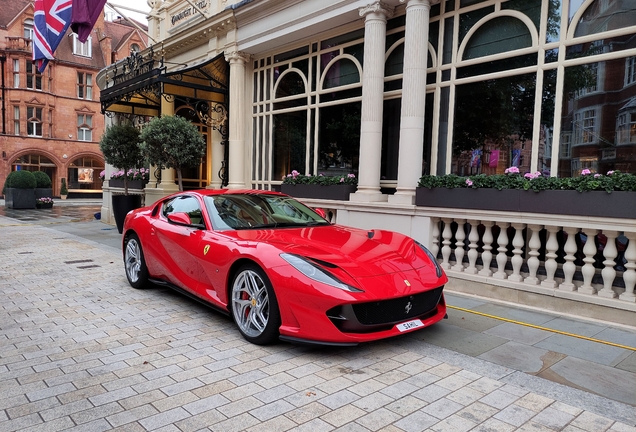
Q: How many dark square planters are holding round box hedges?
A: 2